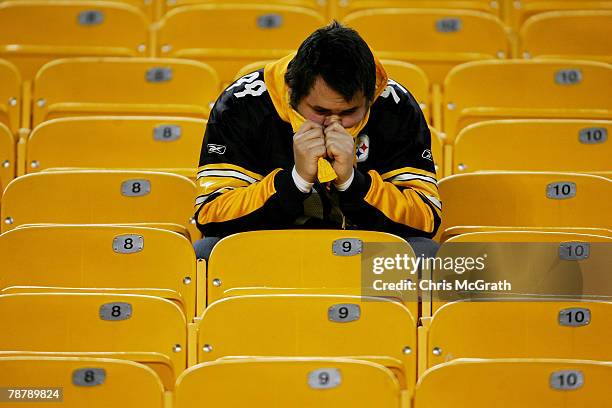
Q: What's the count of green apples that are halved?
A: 0